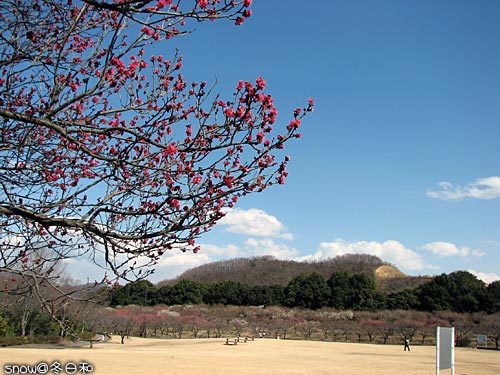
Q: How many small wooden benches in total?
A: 3